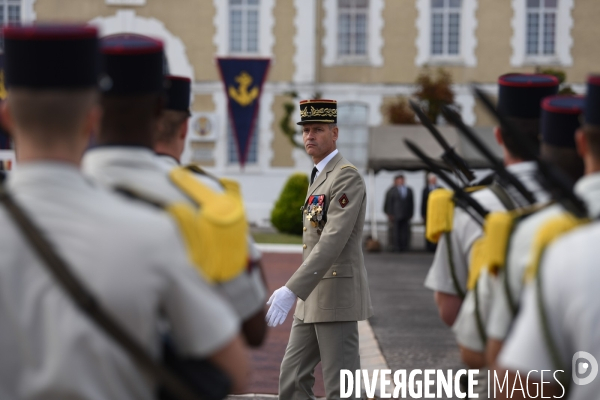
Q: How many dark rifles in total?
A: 4